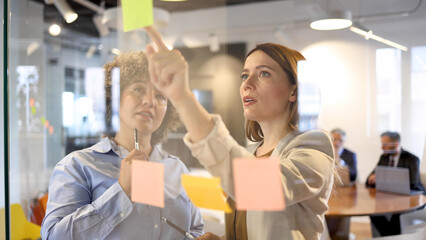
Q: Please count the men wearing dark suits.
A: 2